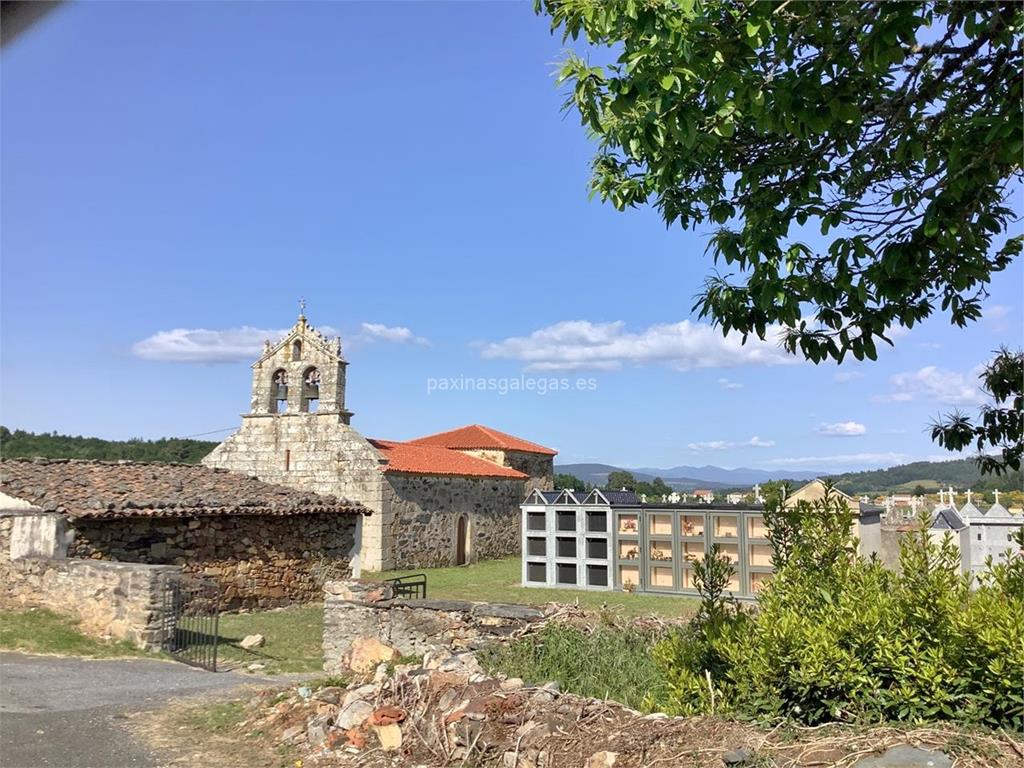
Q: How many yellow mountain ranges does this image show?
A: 0